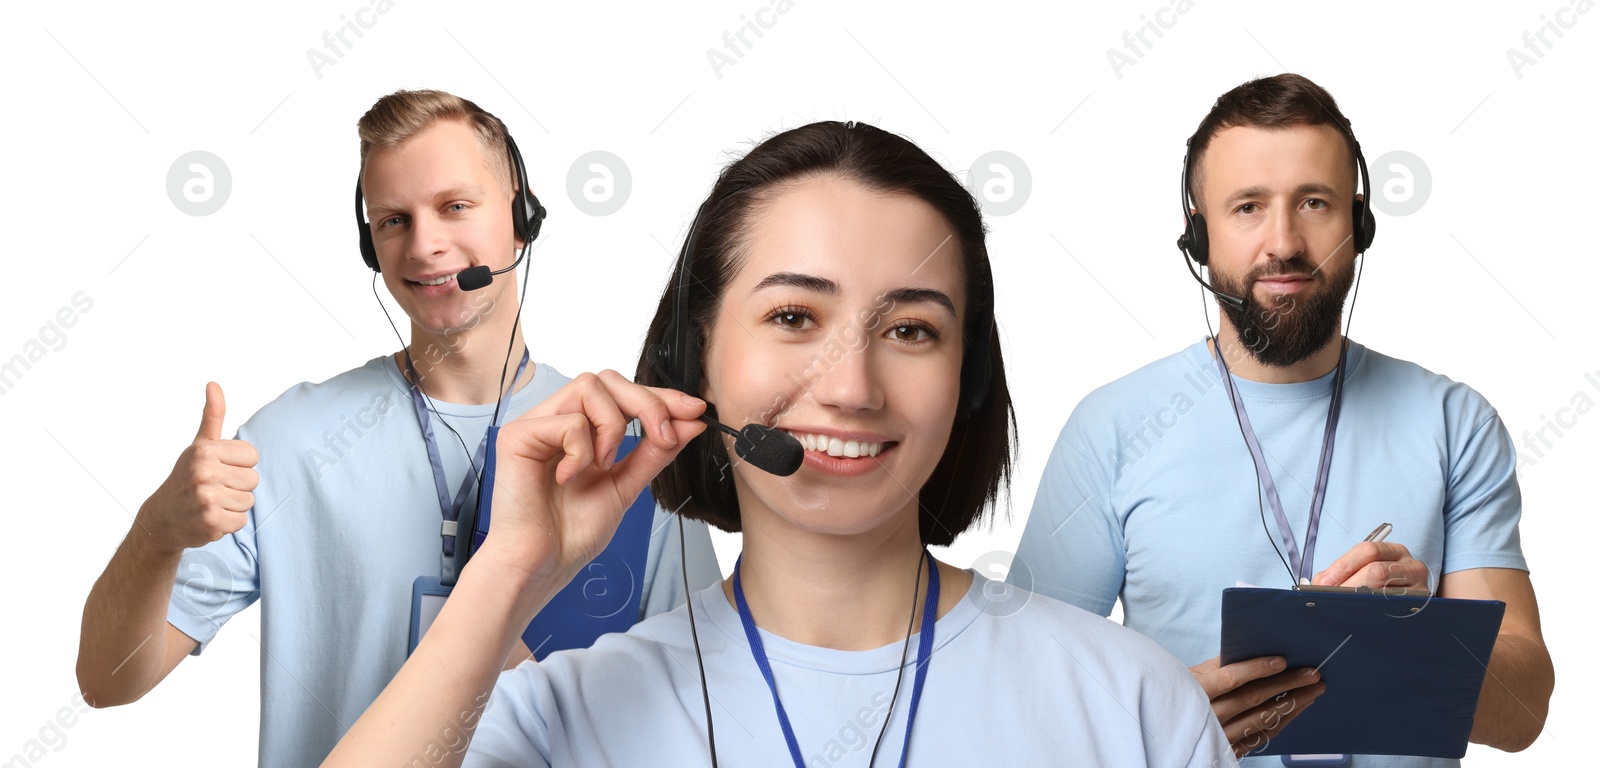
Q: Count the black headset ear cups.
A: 6